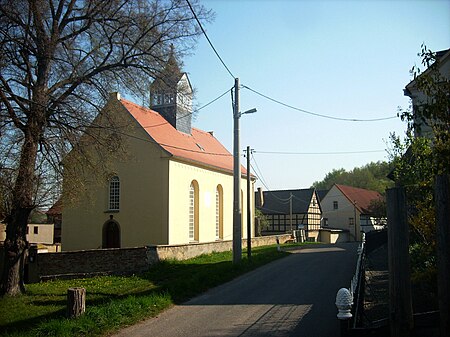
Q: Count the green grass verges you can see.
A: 1